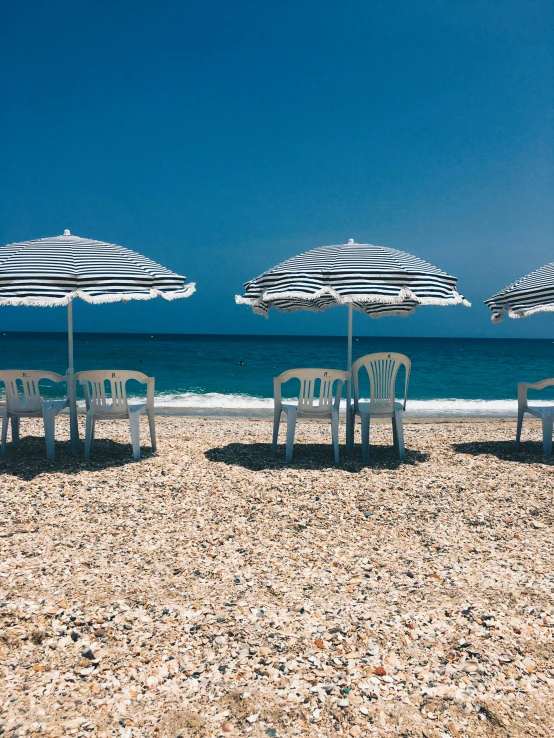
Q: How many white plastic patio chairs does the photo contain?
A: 5